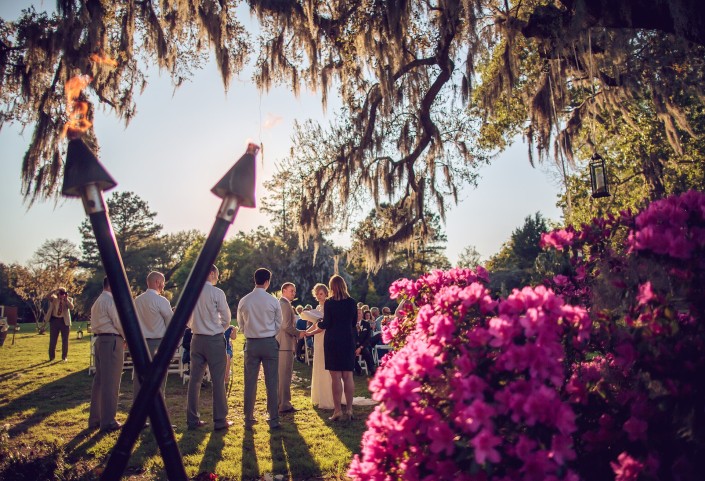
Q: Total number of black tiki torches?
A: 2